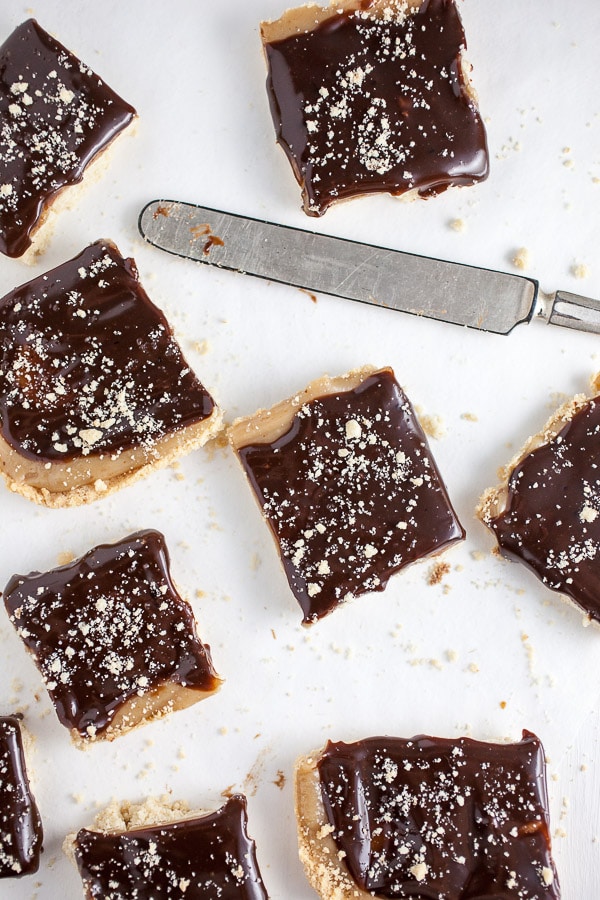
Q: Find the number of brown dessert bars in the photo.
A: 9